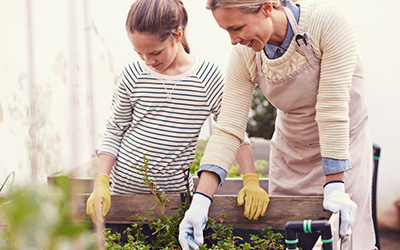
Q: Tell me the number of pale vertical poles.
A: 3